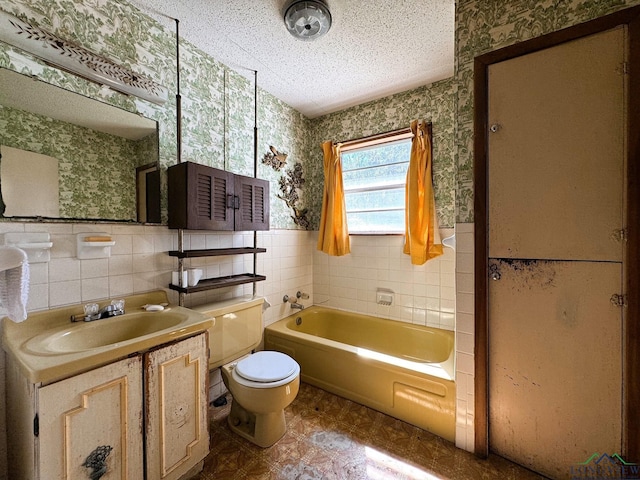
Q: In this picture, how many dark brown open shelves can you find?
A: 2